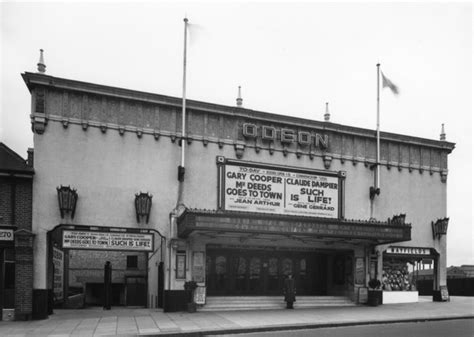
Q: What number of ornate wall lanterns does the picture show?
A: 4